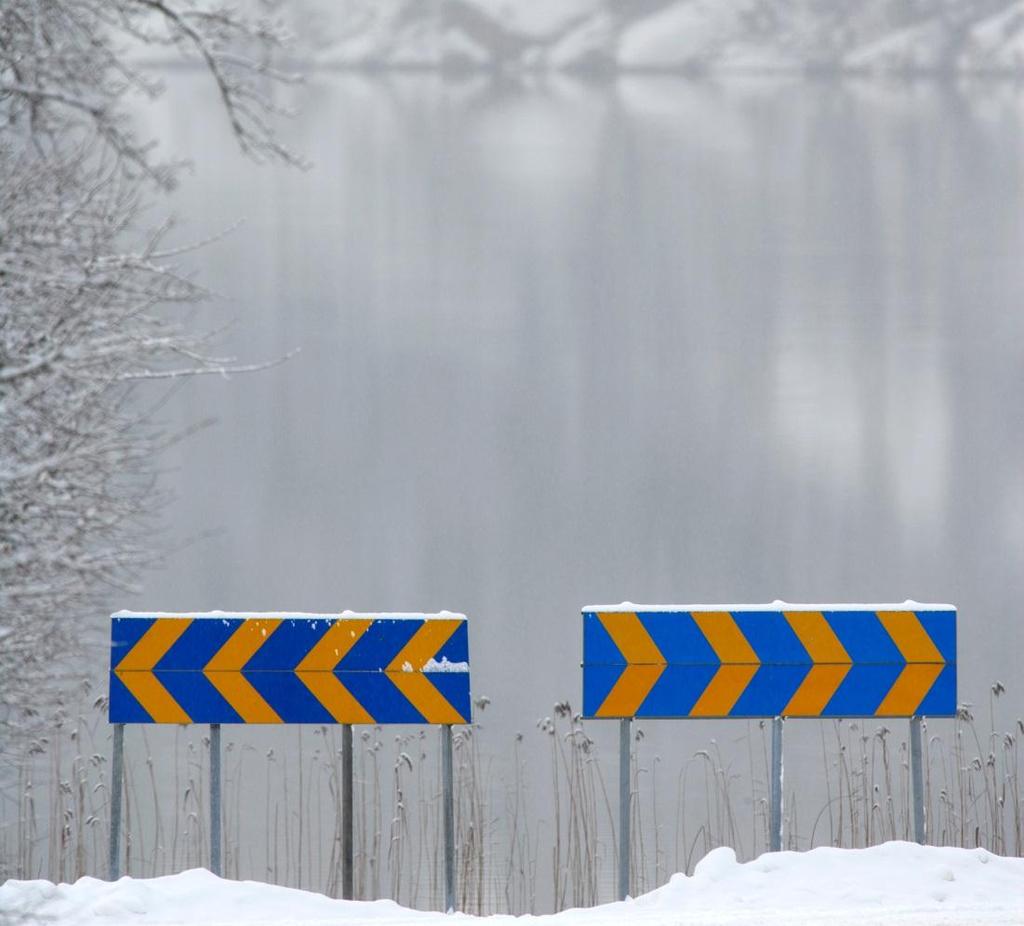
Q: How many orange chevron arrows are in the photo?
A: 8